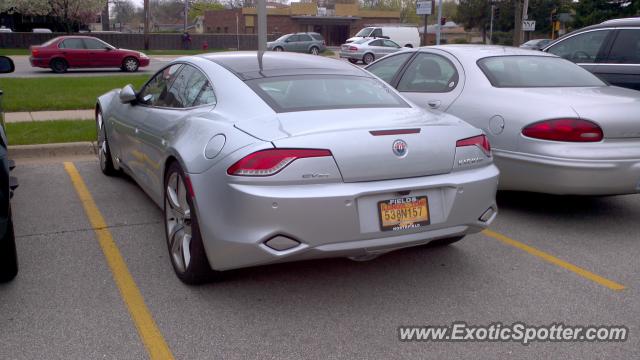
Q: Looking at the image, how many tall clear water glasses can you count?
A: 0